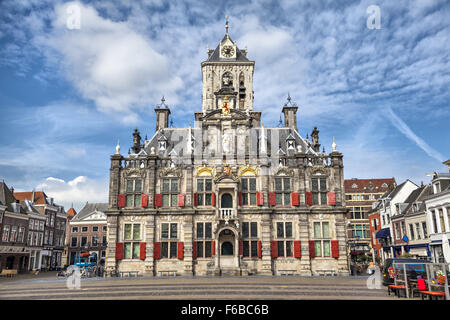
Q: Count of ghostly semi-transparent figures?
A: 0